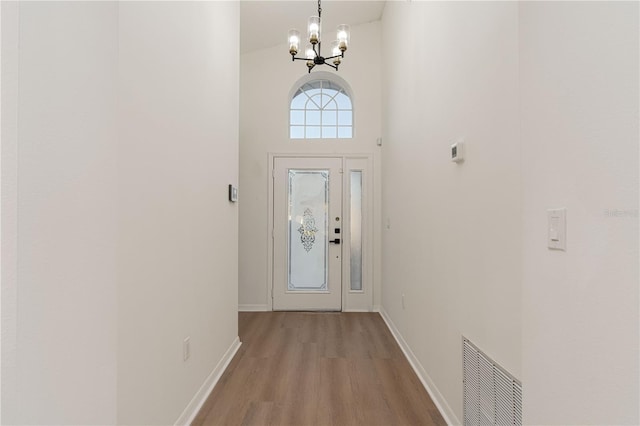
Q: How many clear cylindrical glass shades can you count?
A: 5